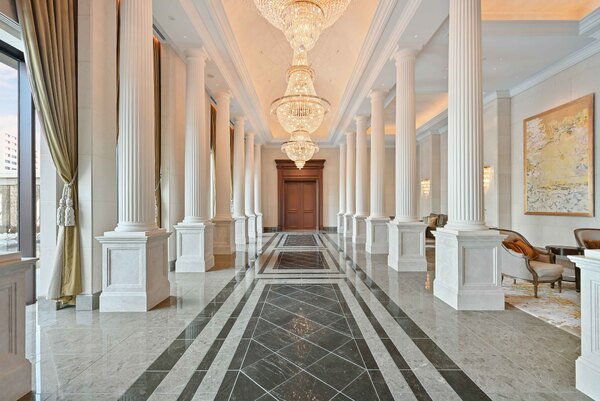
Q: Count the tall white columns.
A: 12